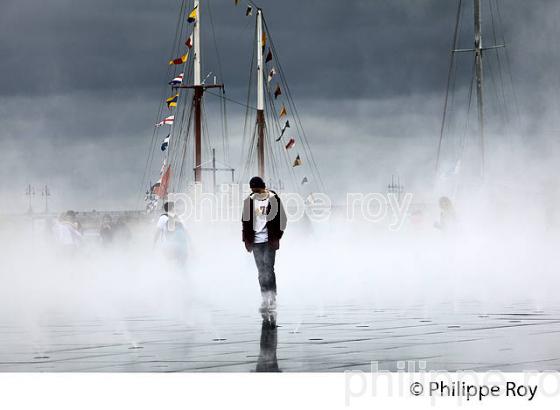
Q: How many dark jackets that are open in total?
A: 1